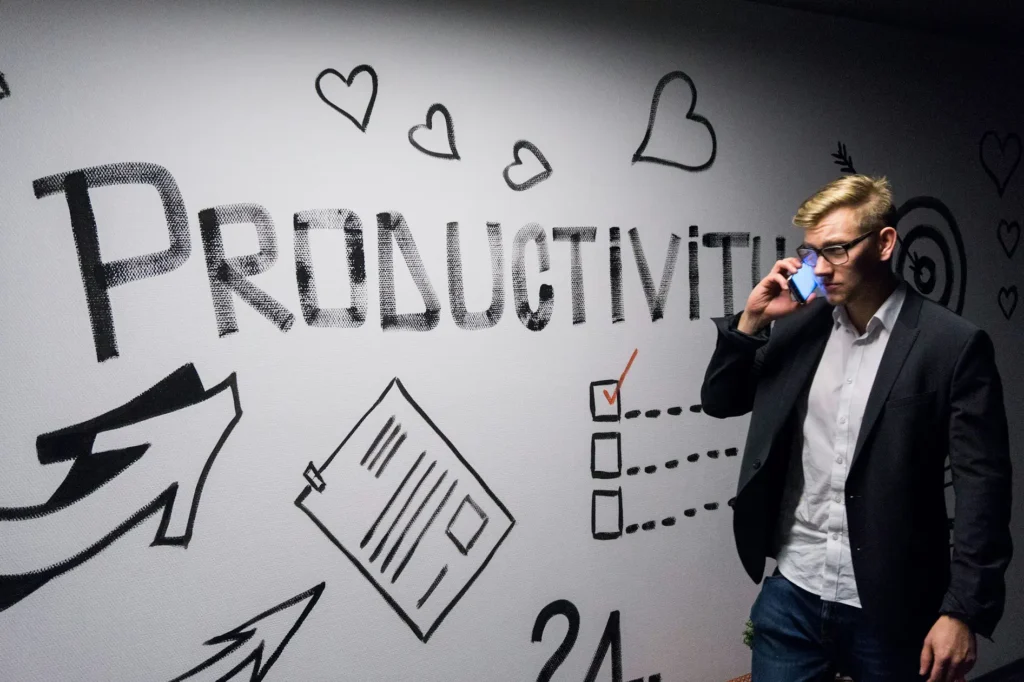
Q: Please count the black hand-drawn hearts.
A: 7